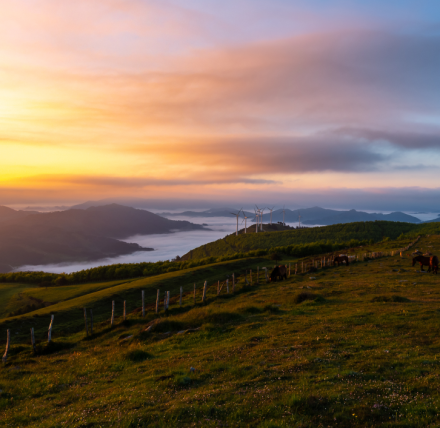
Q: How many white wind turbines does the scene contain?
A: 8